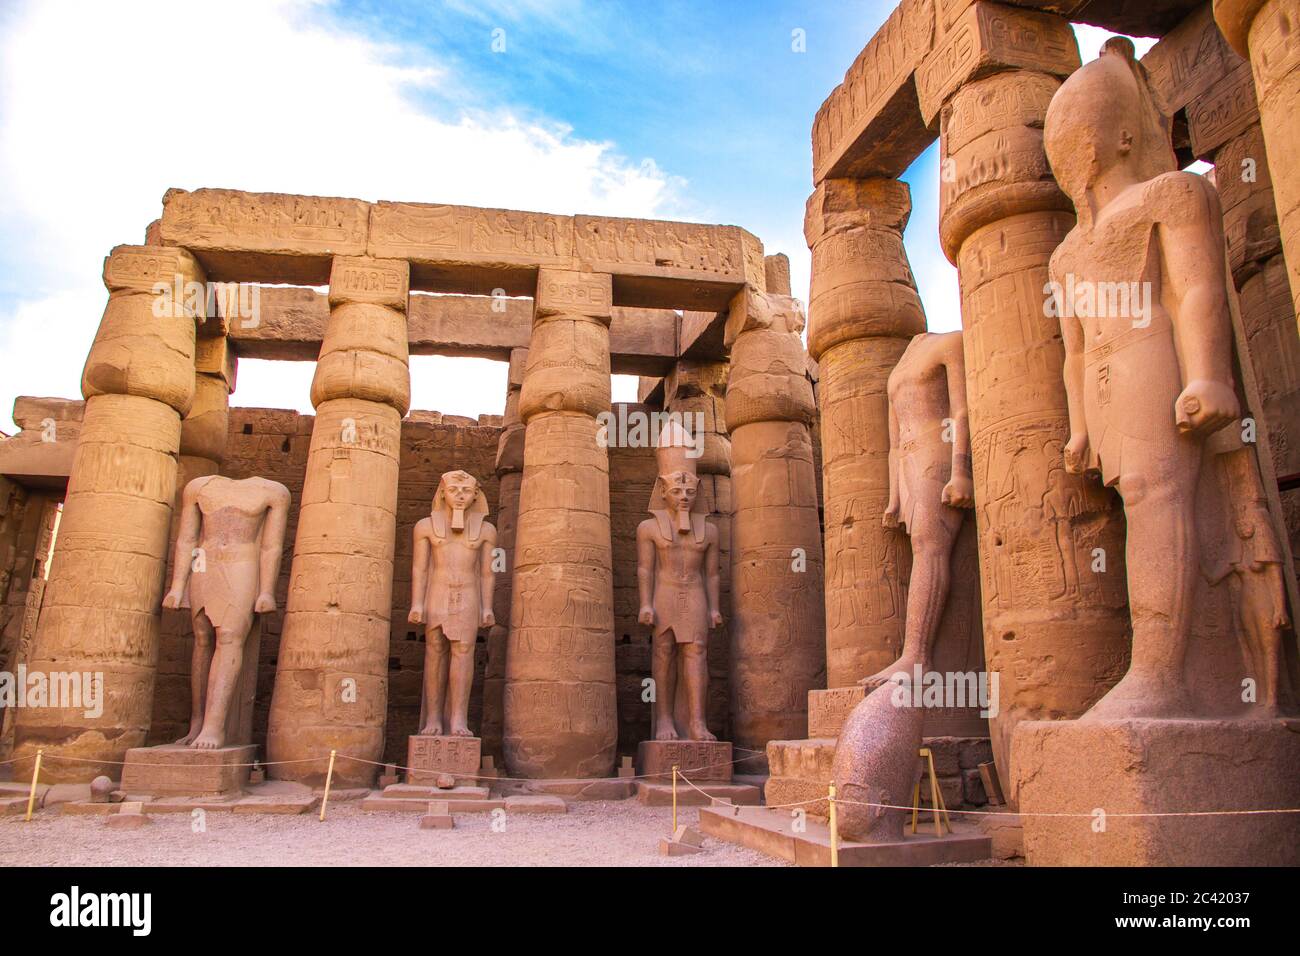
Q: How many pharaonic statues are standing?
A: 5